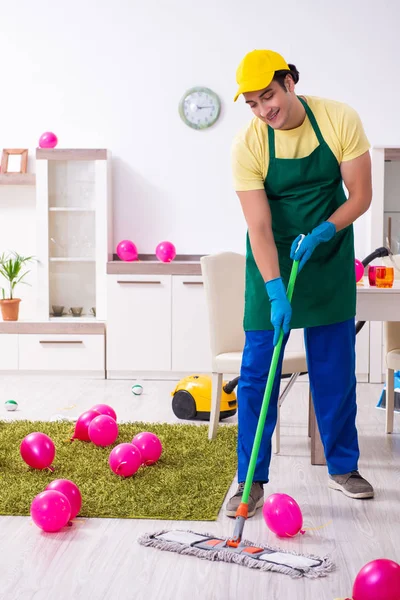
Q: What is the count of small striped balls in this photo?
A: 2